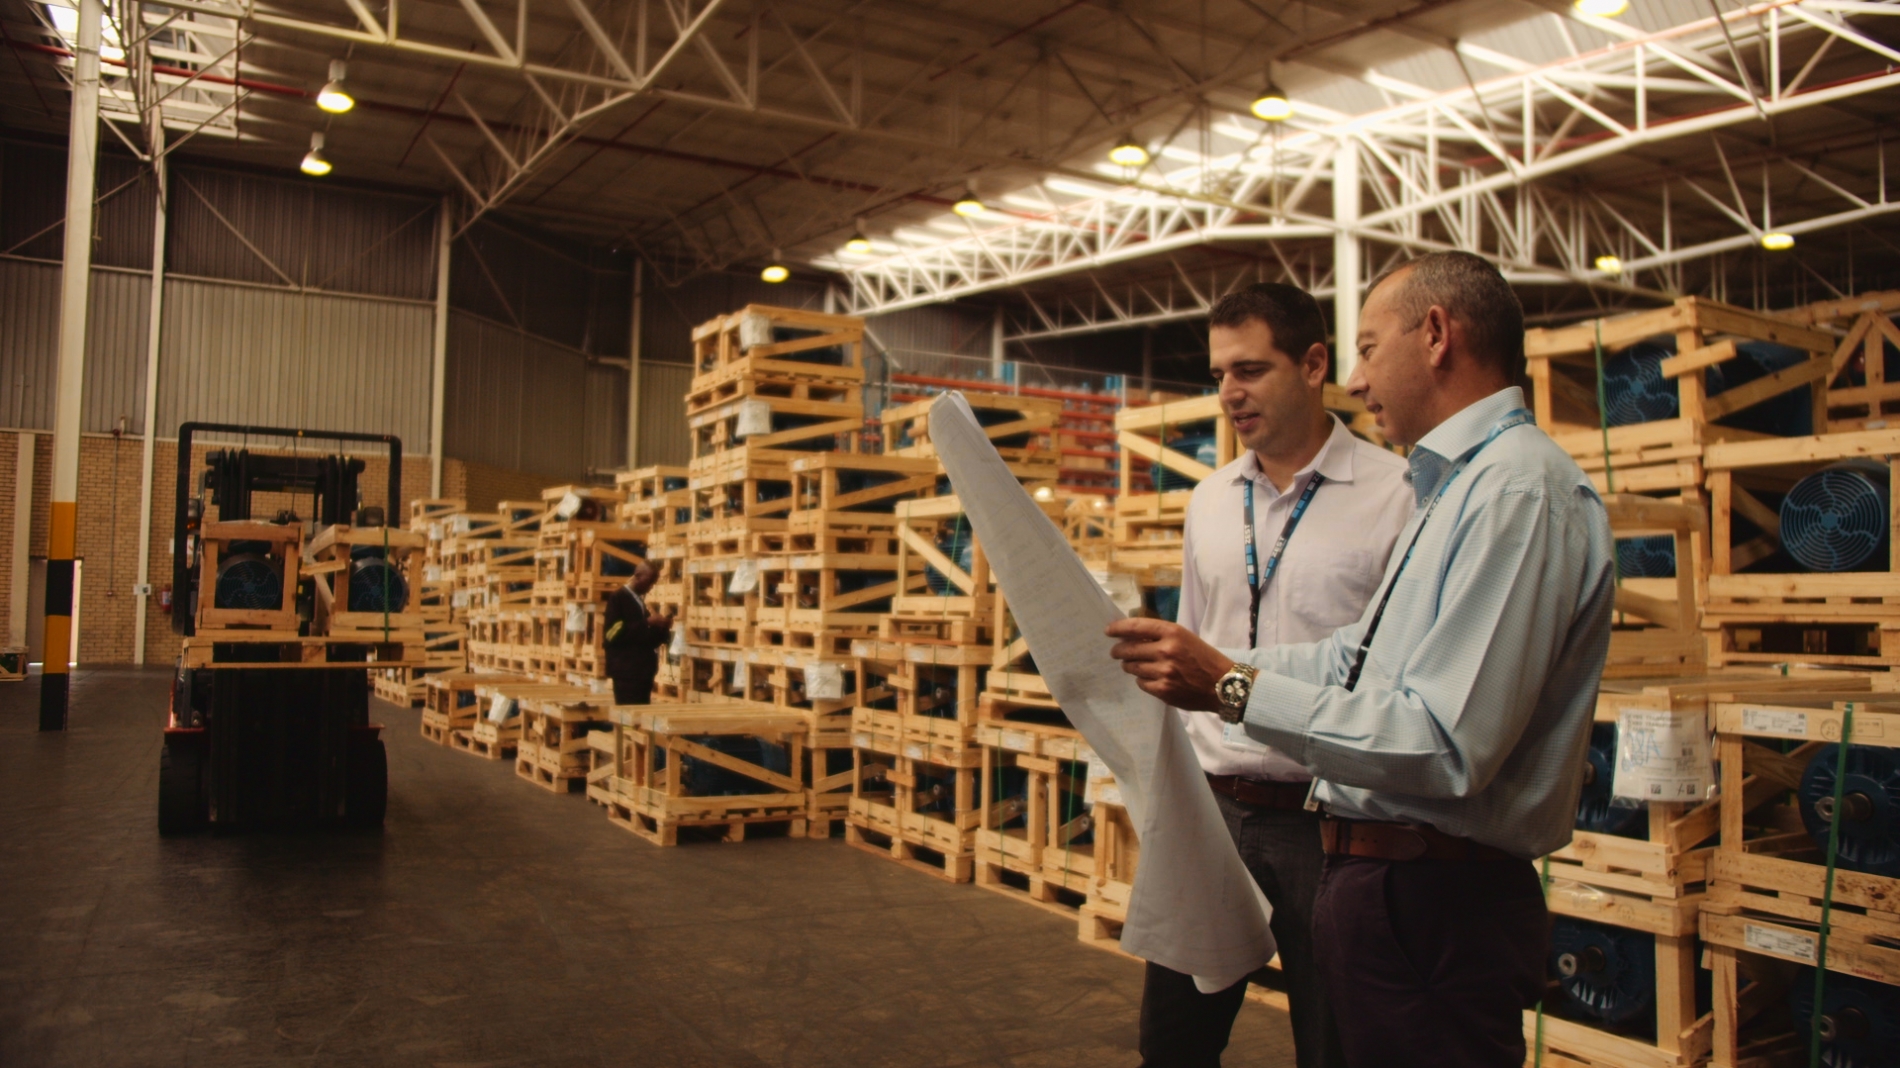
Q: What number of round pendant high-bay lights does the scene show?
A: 10